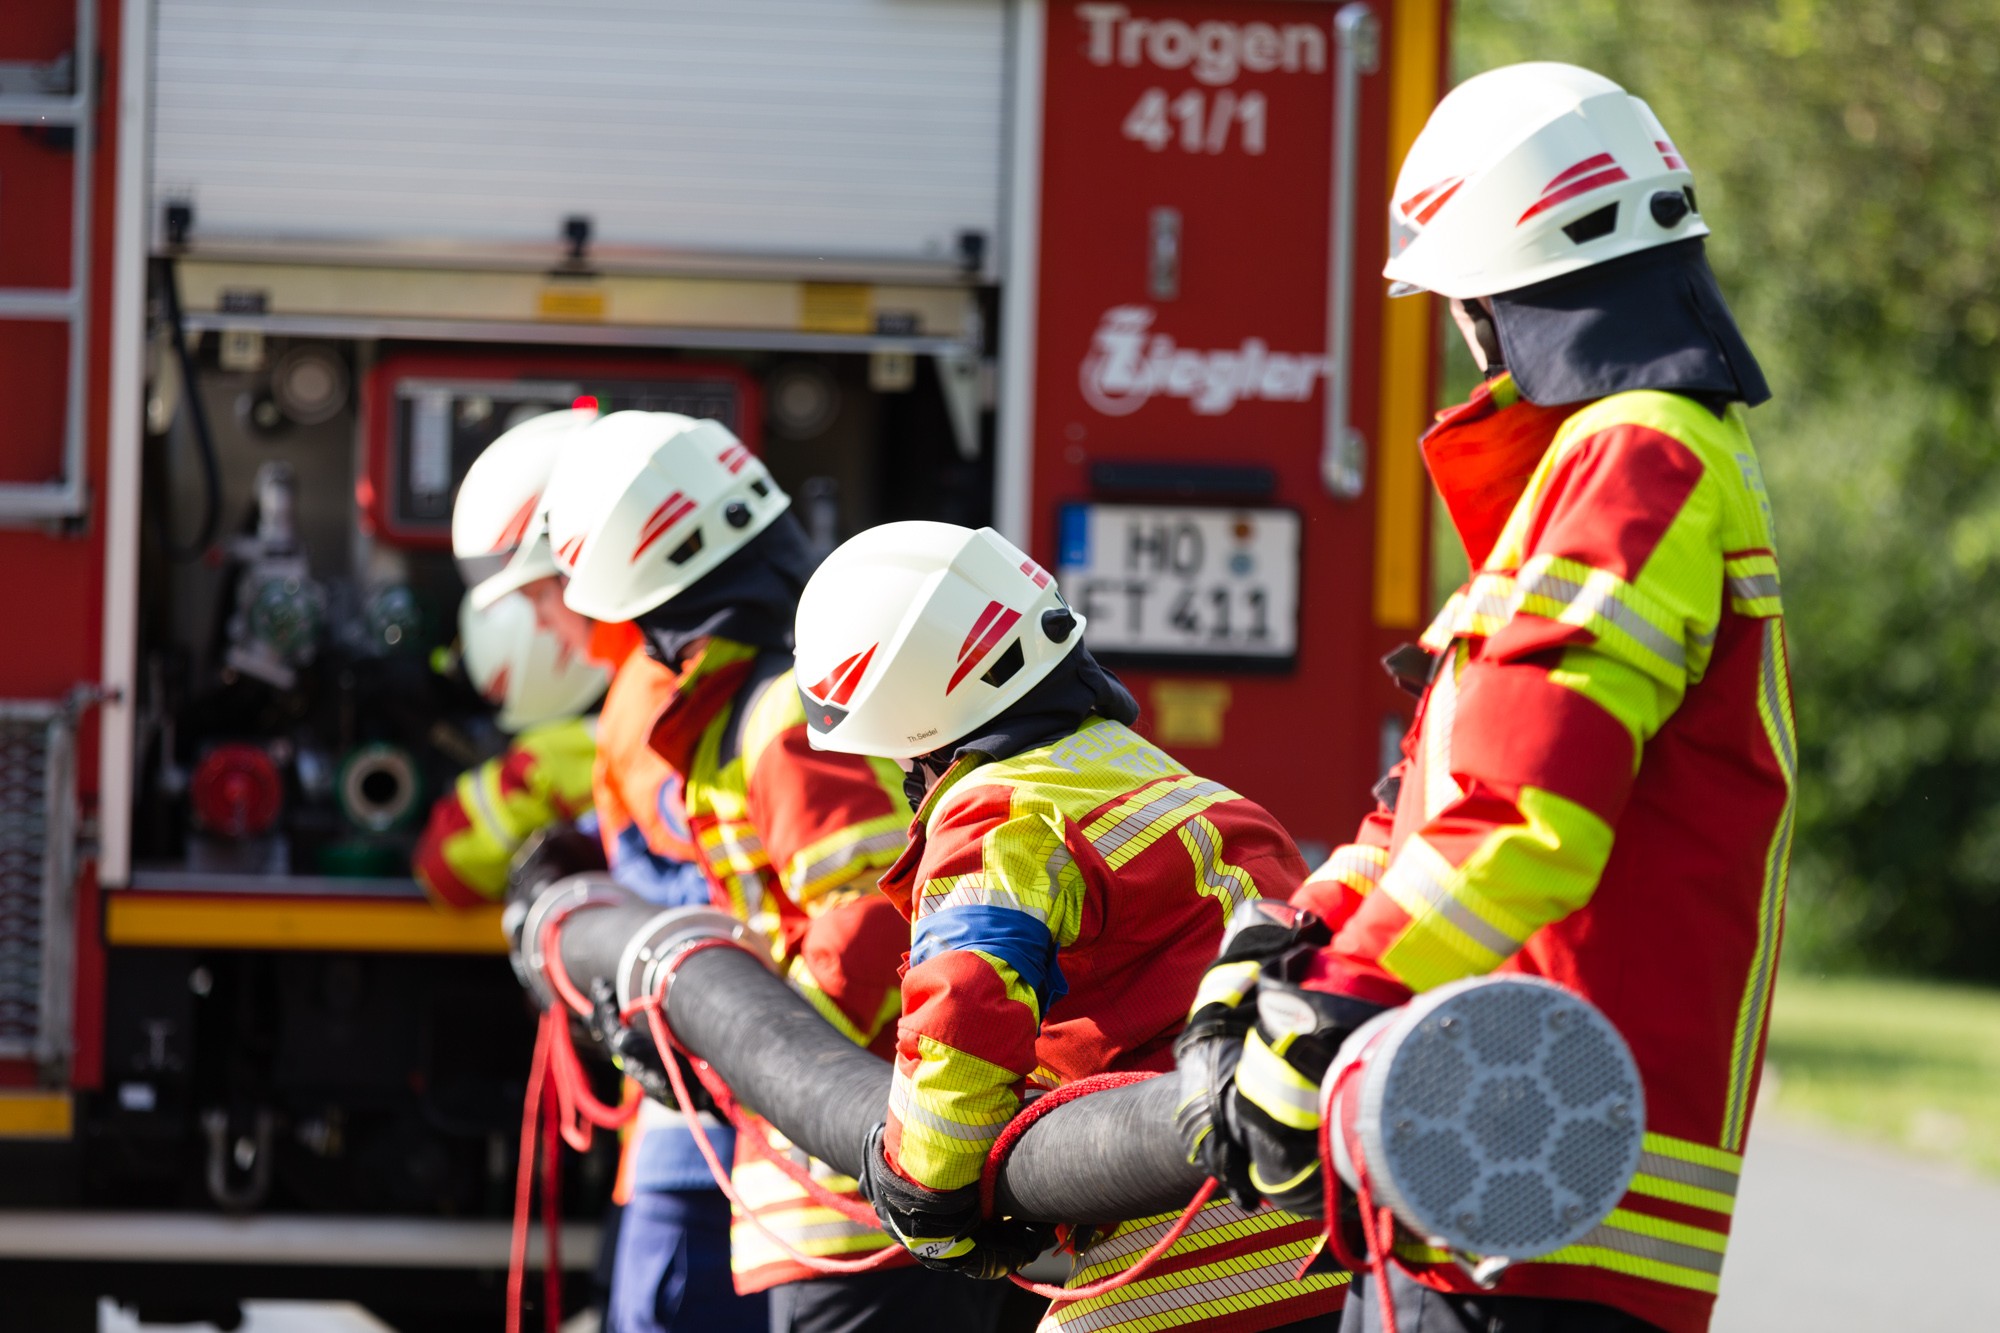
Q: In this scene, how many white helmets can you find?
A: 5